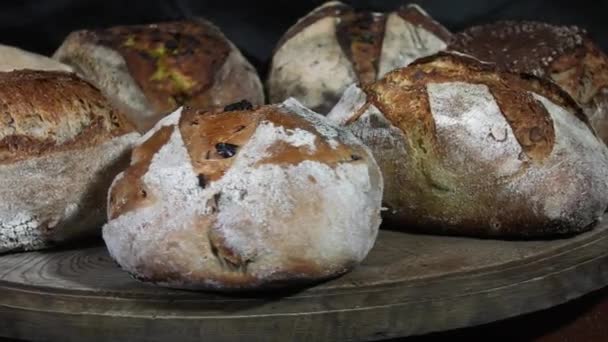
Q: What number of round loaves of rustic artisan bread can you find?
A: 6